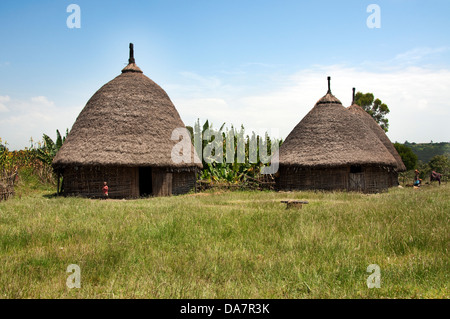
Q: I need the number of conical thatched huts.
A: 3